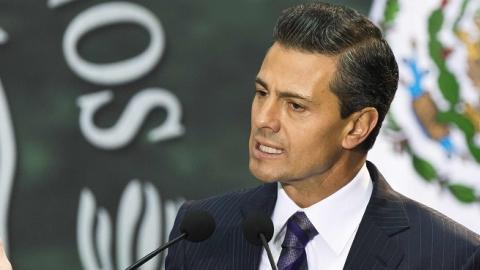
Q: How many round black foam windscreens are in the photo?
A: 2